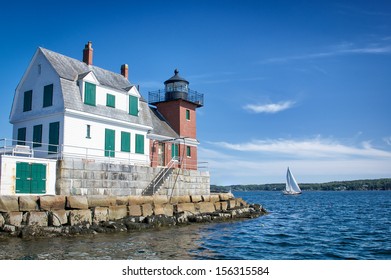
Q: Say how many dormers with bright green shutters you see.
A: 2